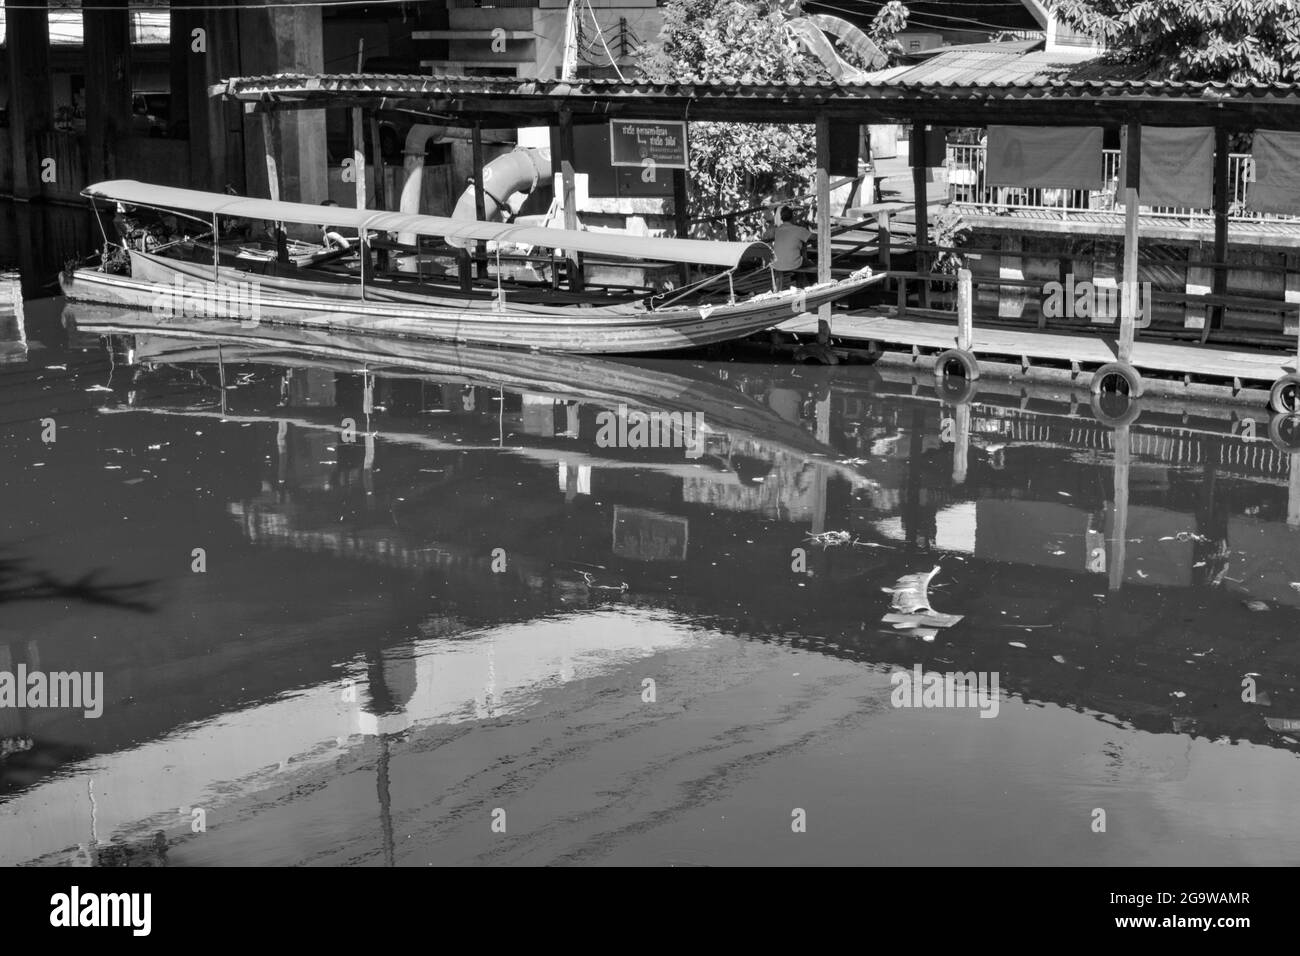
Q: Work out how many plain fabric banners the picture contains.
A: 3